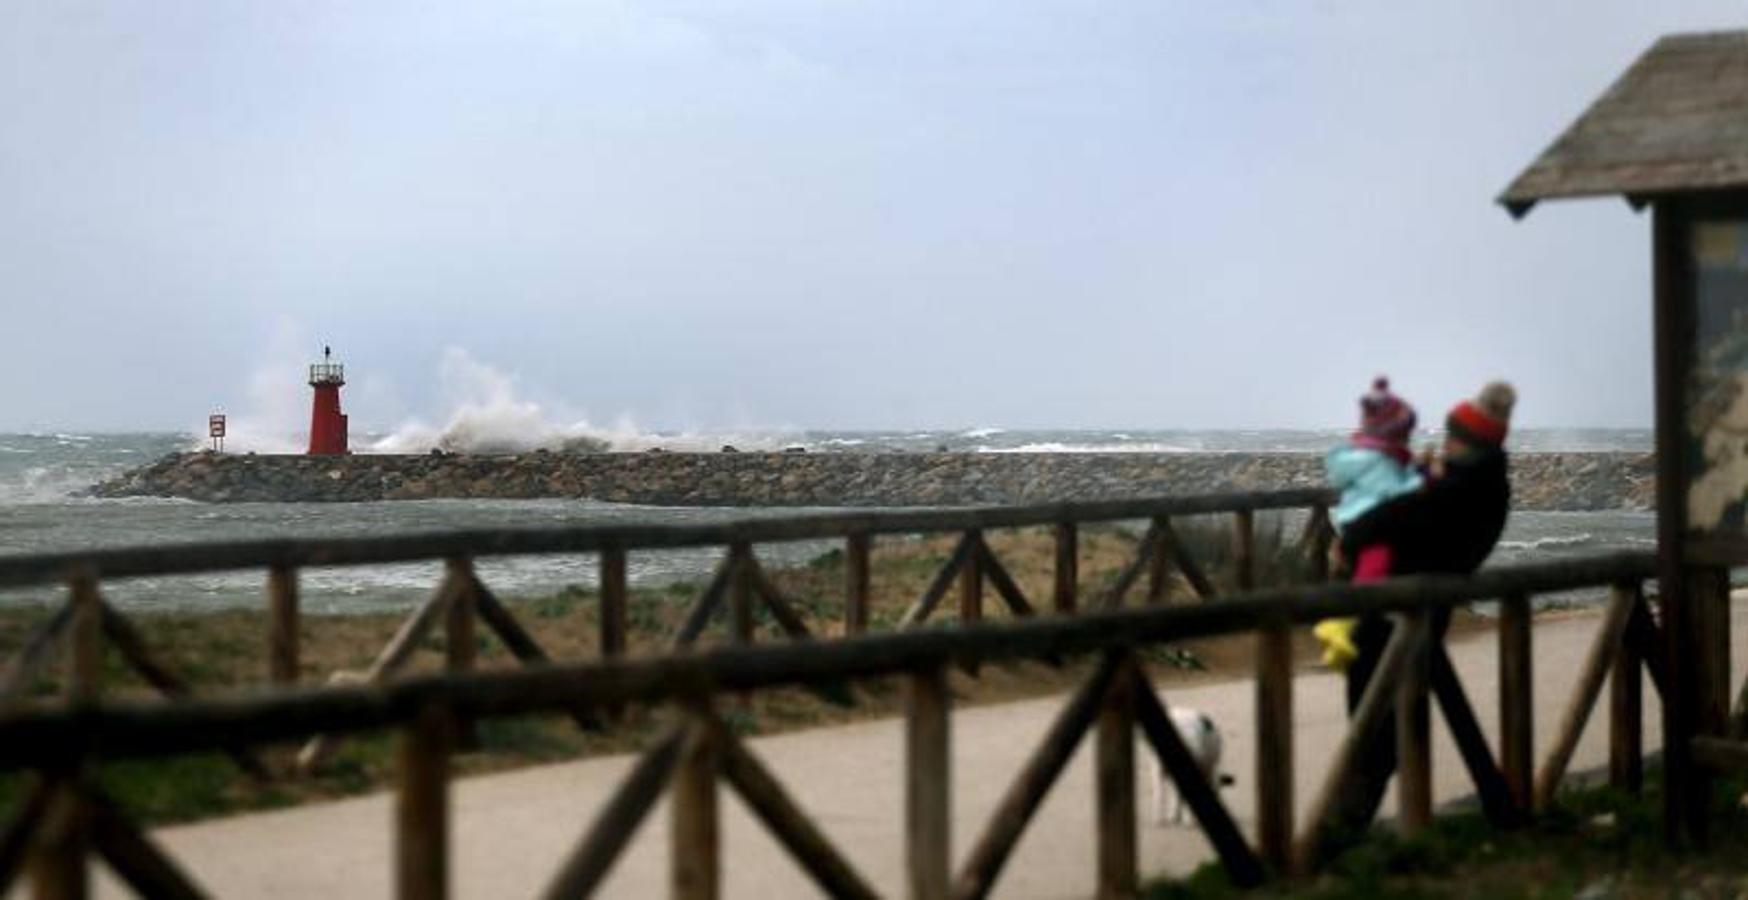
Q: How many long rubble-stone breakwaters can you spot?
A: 1